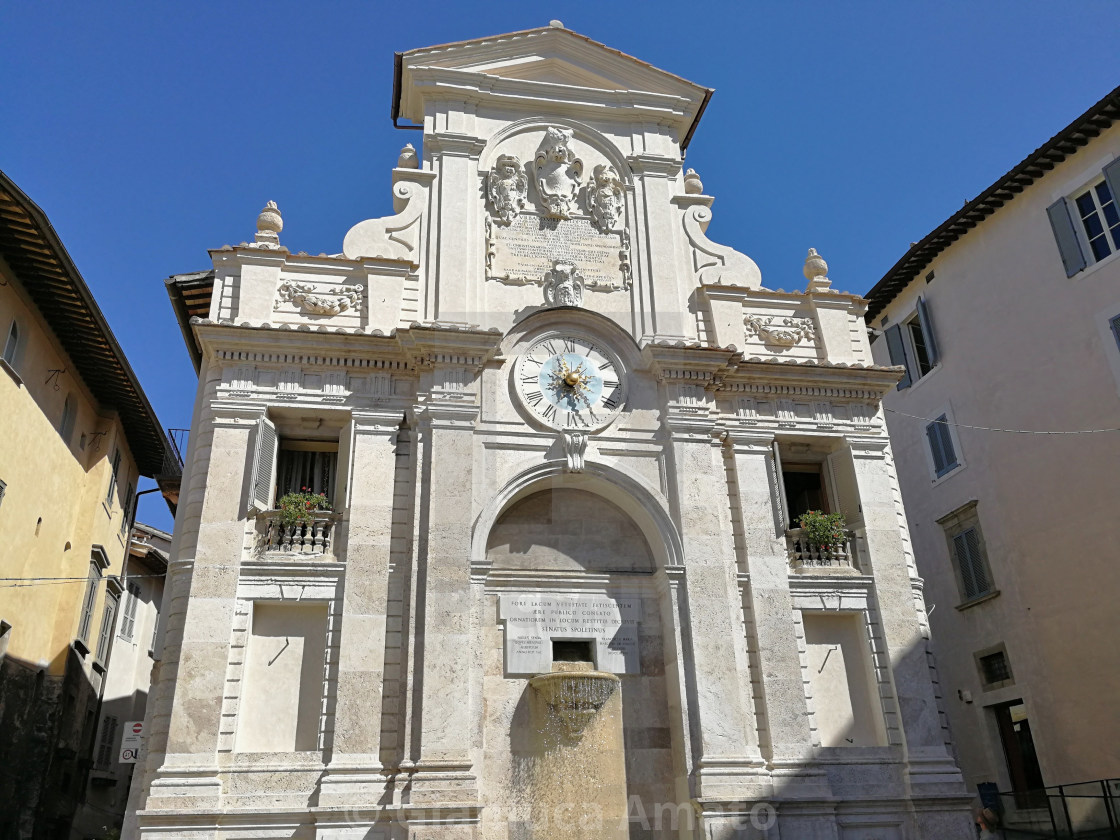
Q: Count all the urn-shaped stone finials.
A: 4